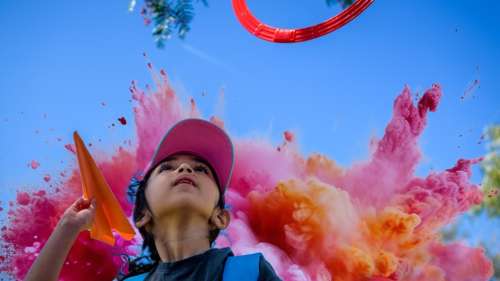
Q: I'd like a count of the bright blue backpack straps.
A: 2